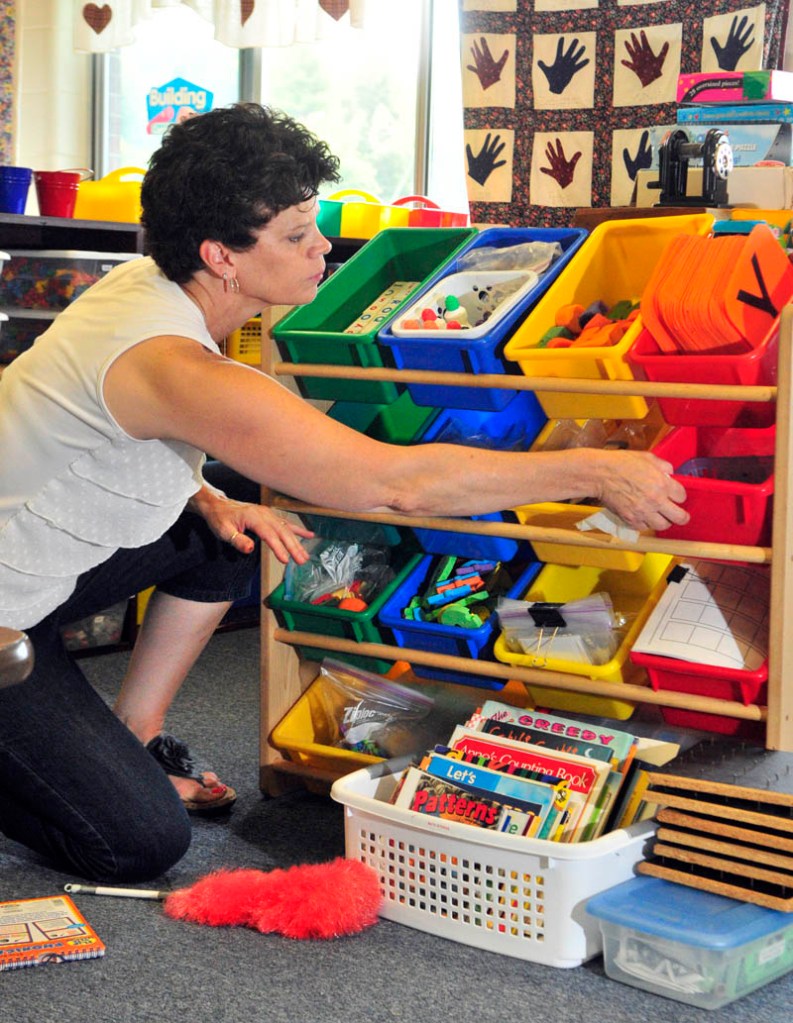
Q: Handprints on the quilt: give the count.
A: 7